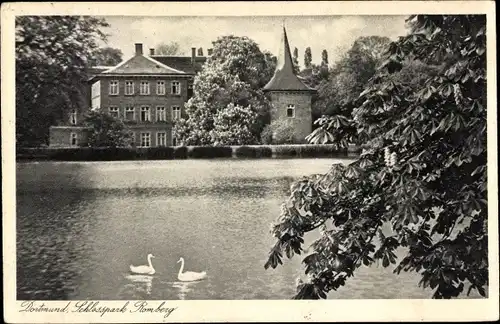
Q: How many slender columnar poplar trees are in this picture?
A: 3